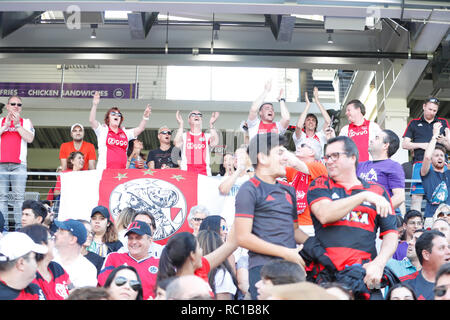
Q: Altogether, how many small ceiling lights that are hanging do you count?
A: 3